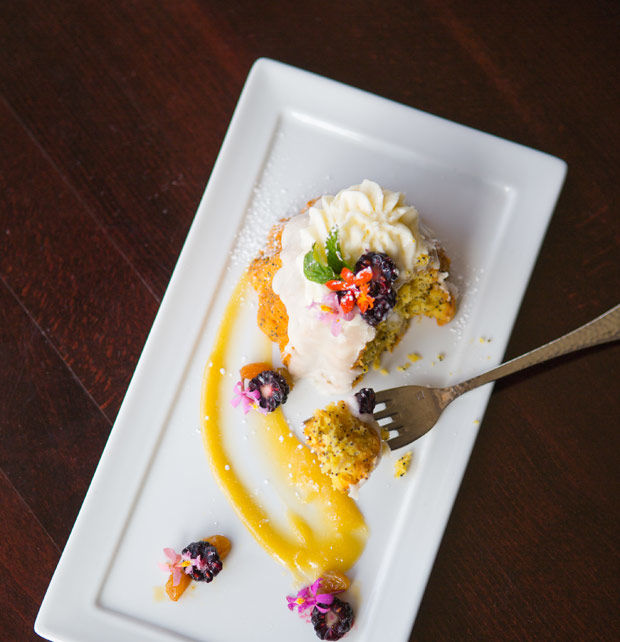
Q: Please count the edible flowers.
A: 5